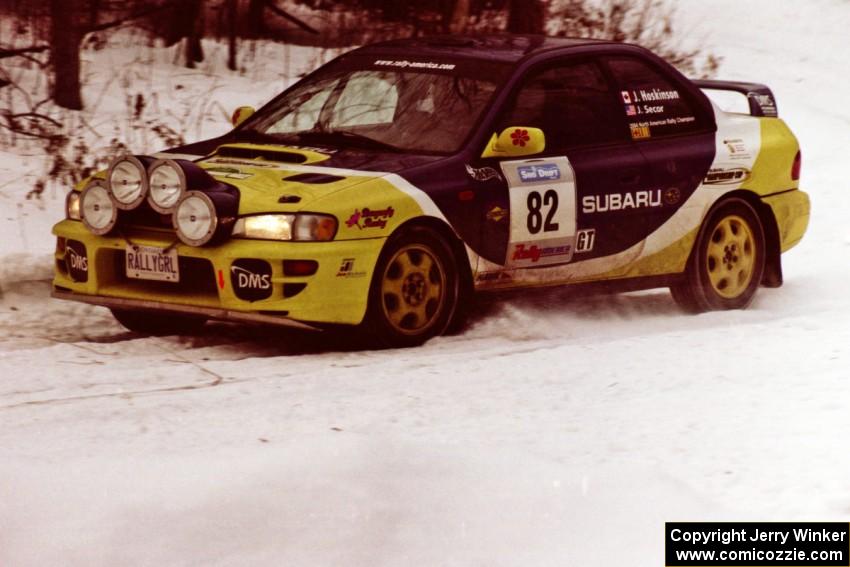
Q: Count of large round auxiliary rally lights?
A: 4